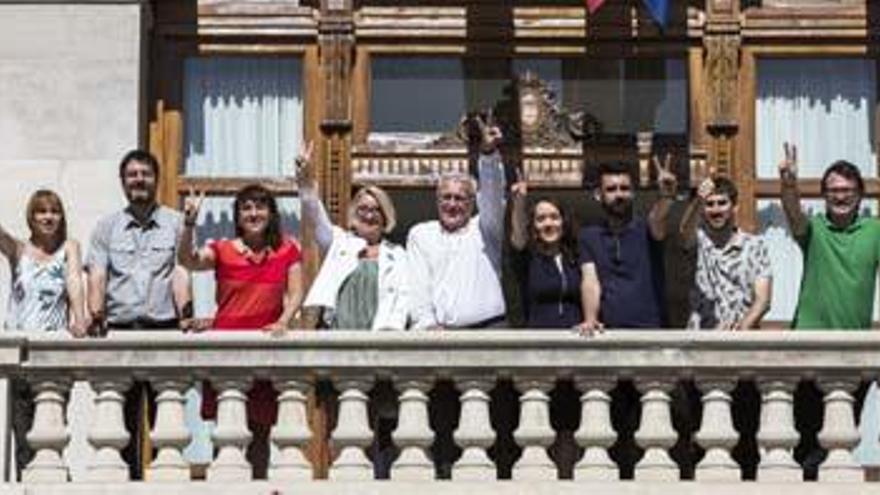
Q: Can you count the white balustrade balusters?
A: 14